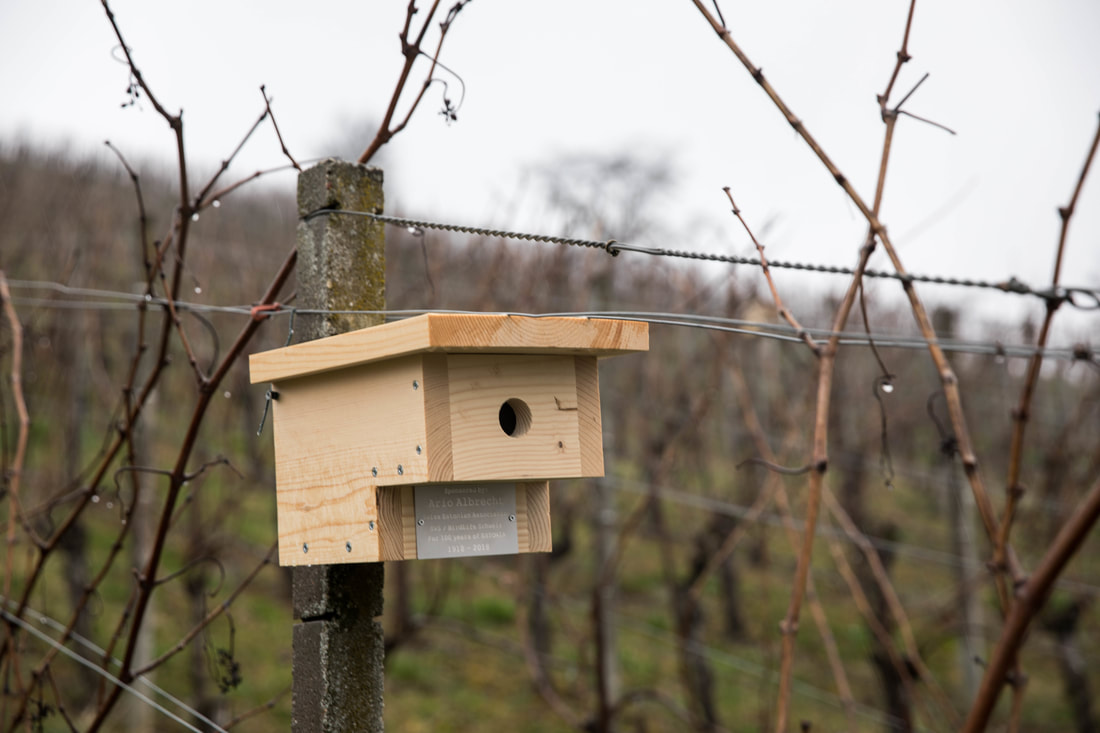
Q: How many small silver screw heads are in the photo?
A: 9